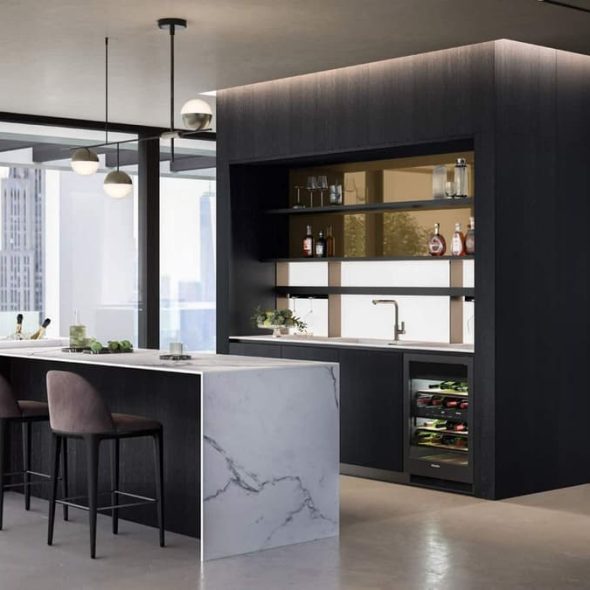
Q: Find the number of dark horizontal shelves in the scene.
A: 3